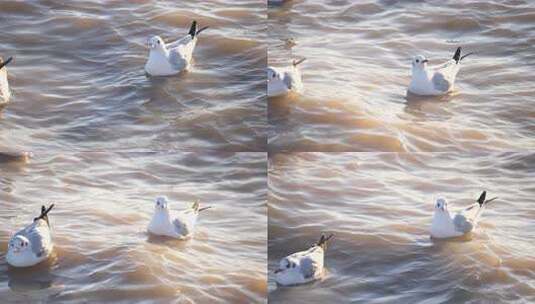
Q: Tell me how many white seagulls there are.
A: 8